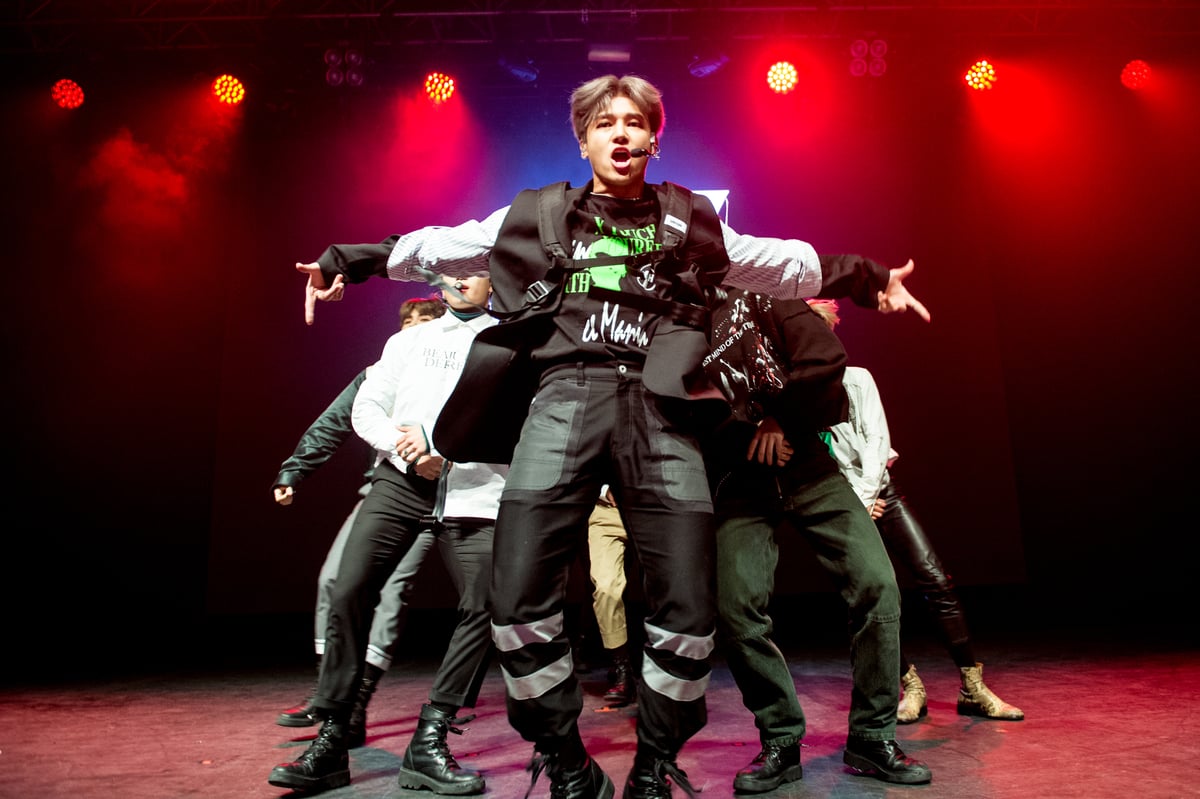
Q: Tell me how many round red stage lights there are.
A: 6